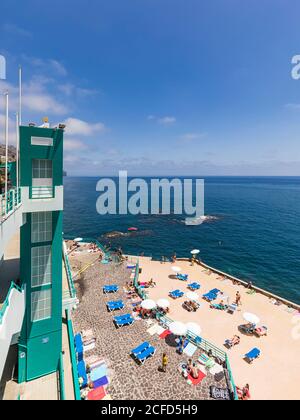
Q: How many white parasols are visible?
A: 9